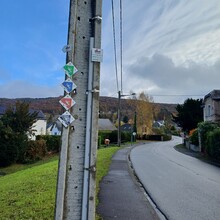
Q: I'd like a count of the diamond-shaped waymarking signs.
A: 4